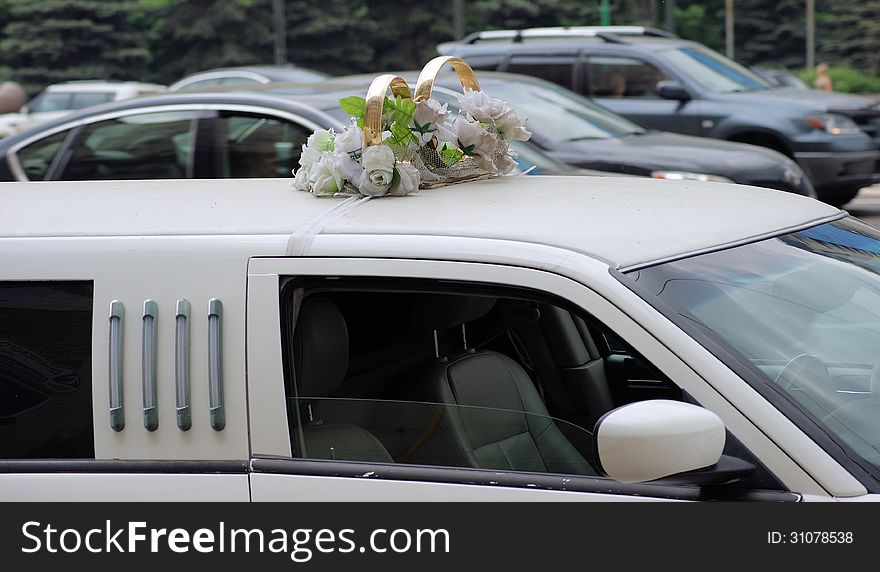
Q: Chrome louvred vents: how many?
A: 4